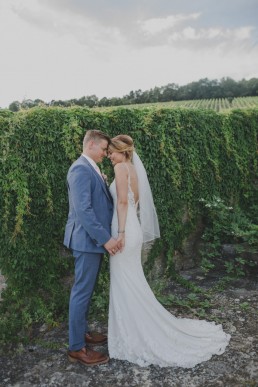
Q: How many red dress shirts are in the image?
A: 0